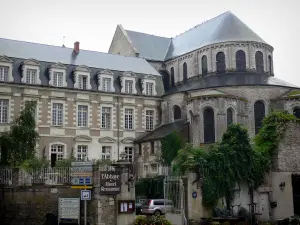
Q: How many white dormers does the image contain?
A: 7